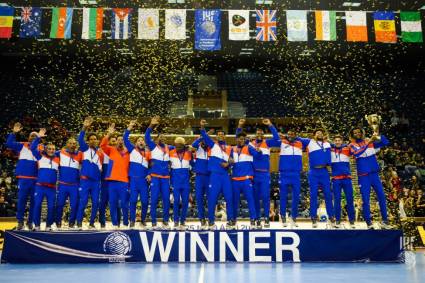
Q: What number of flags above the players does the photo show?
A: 15